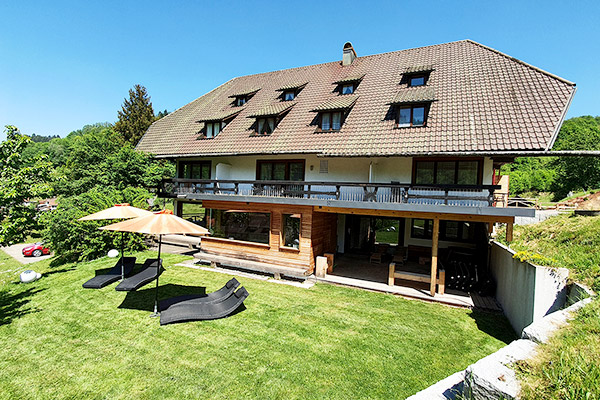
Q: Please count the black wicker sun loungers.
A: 4